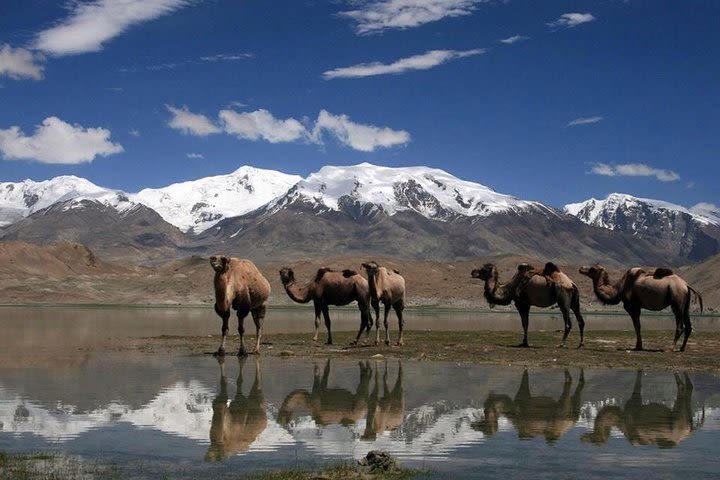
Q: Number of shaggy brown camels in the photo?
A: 5